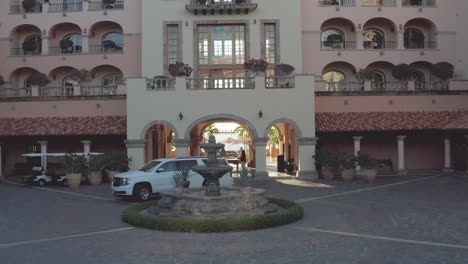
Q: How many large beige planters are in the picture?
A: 6